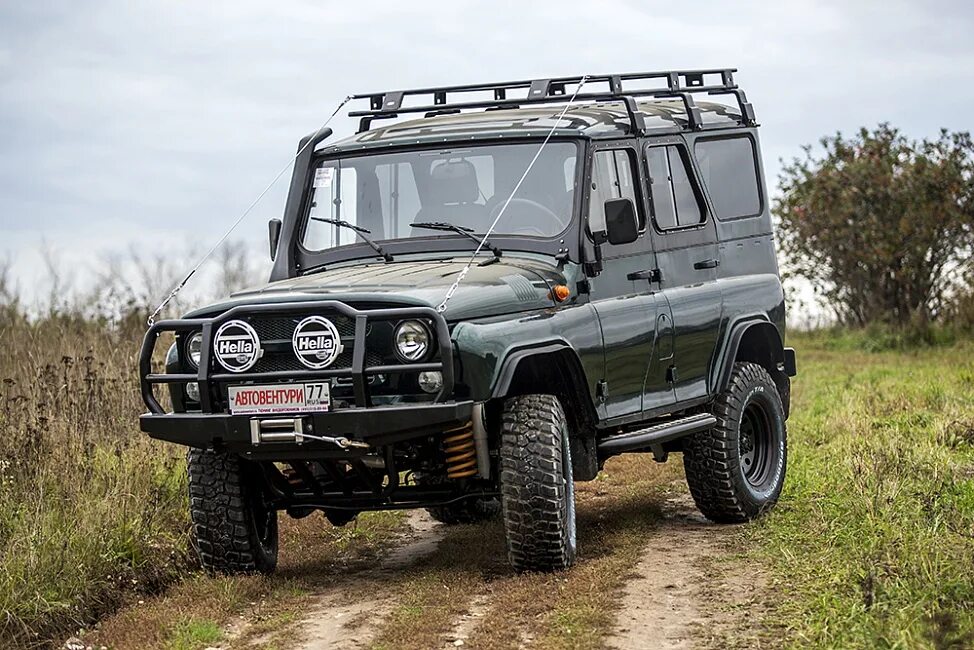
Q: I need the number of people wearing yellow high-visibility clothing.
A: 0